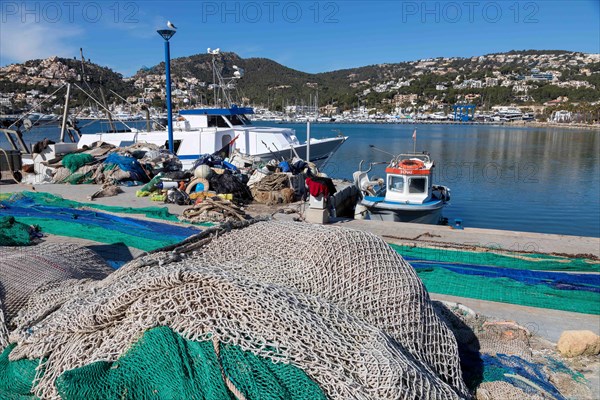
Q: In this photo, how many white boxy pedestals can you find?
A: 1